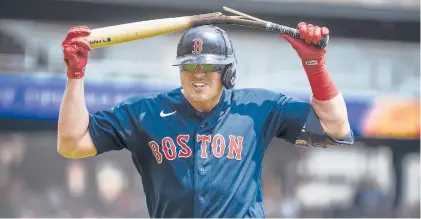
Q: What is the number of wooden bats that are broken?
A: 1